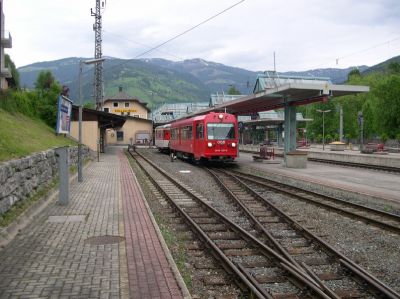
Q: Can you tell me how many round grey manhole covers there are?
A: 1